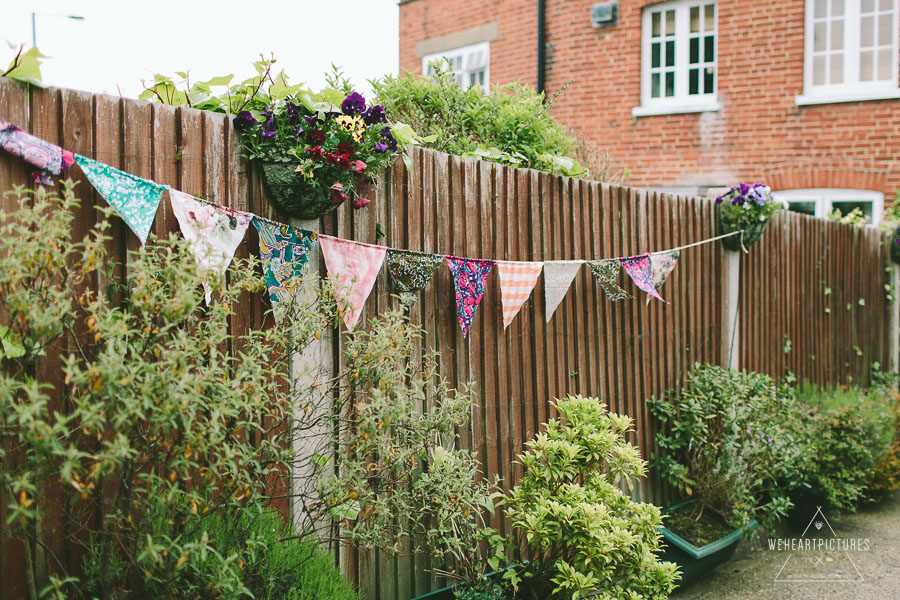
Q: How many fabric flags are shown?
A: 12